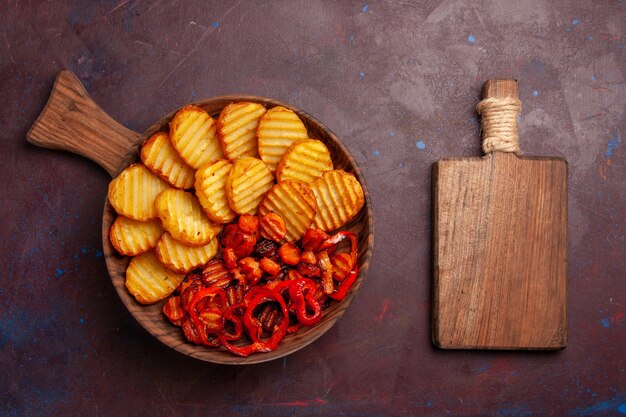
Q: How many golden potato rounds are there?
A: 14